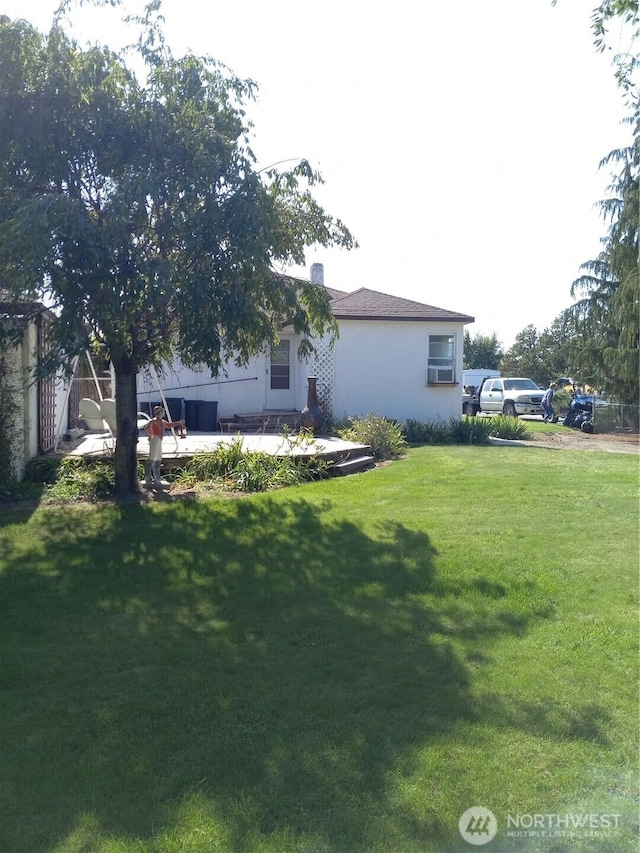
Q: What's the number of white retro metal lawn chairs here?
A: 2